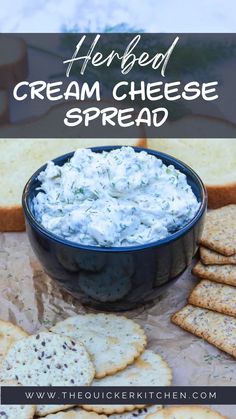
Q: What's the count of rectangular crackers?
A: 5